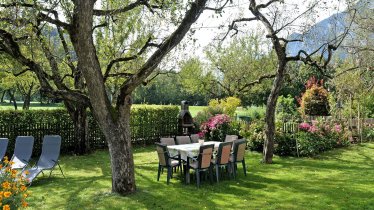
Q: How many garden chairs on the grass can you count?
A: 11